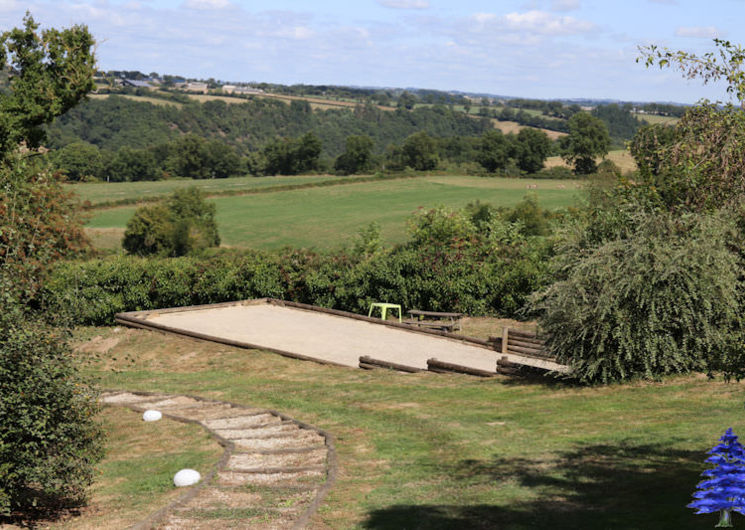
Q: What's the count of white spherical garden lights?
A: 2